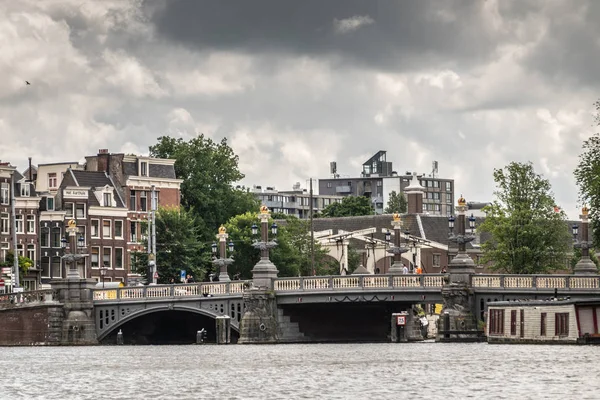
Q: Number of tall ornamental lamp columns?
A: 6